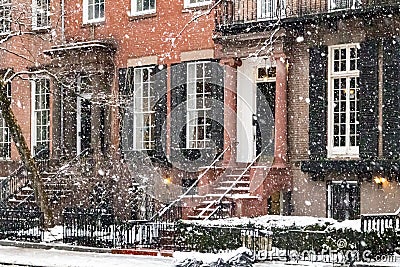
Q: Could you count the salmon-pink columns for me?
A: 2